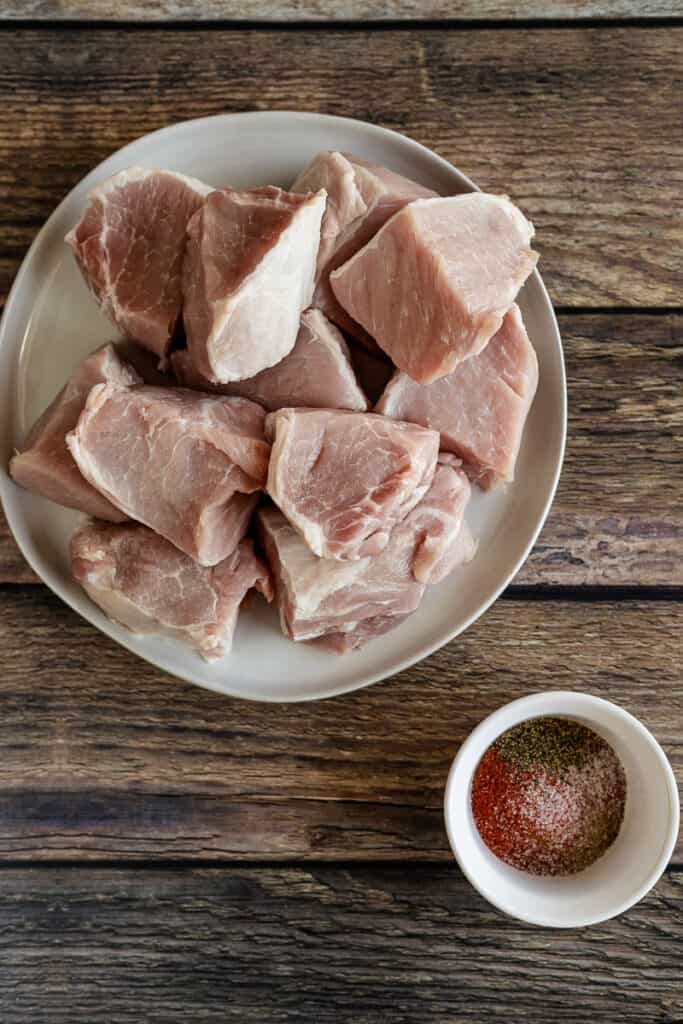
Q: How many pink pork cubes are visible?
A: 11